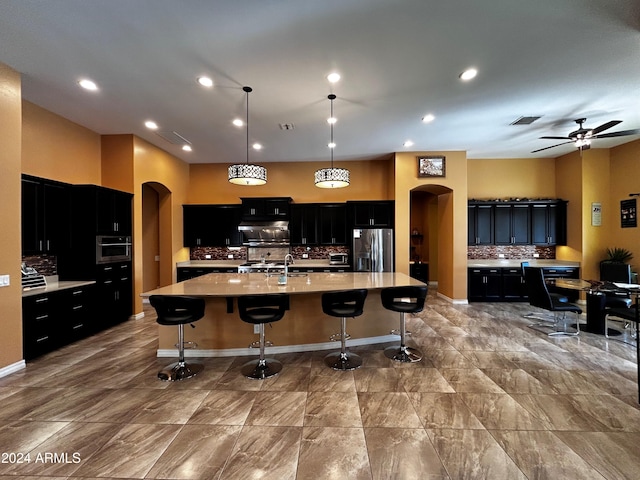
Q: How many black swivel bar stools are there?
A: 4